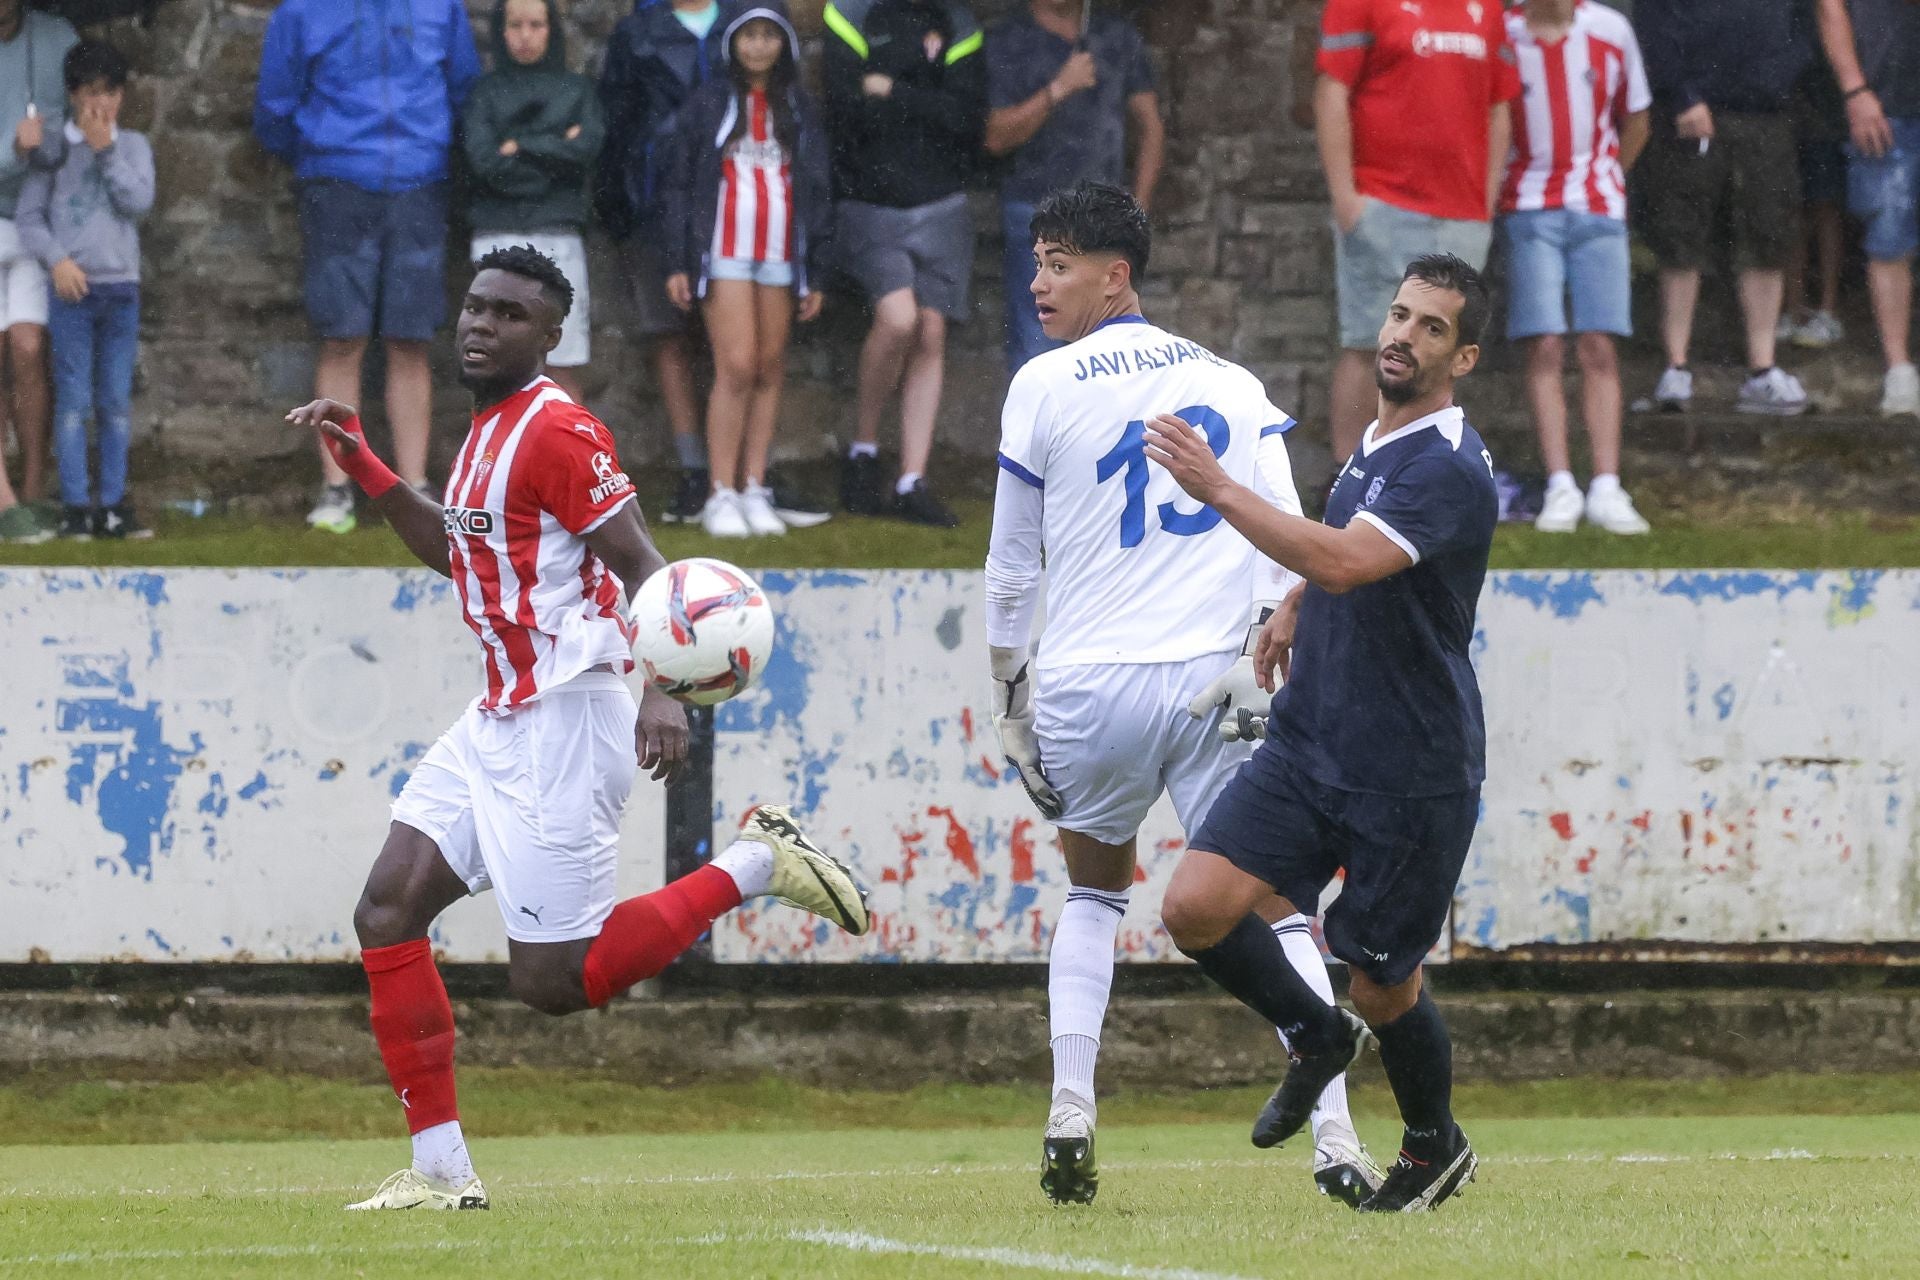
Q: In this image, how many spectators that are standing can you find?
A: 13